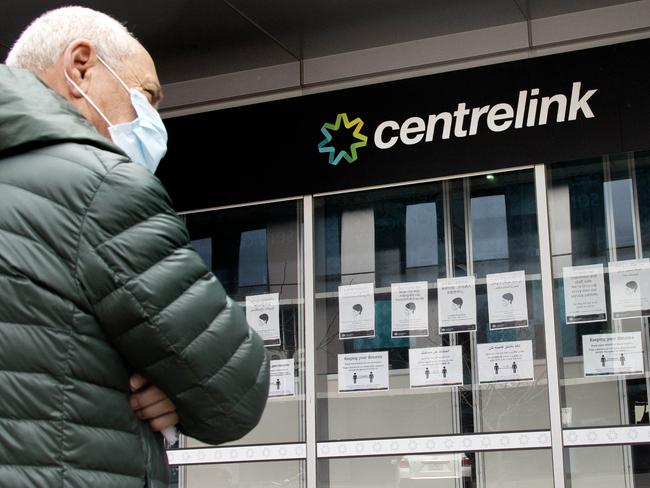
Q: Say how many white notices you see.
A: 12